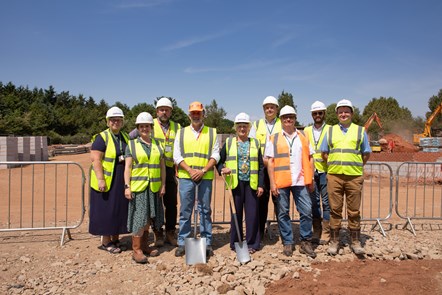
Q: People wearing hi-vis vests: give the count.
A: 9